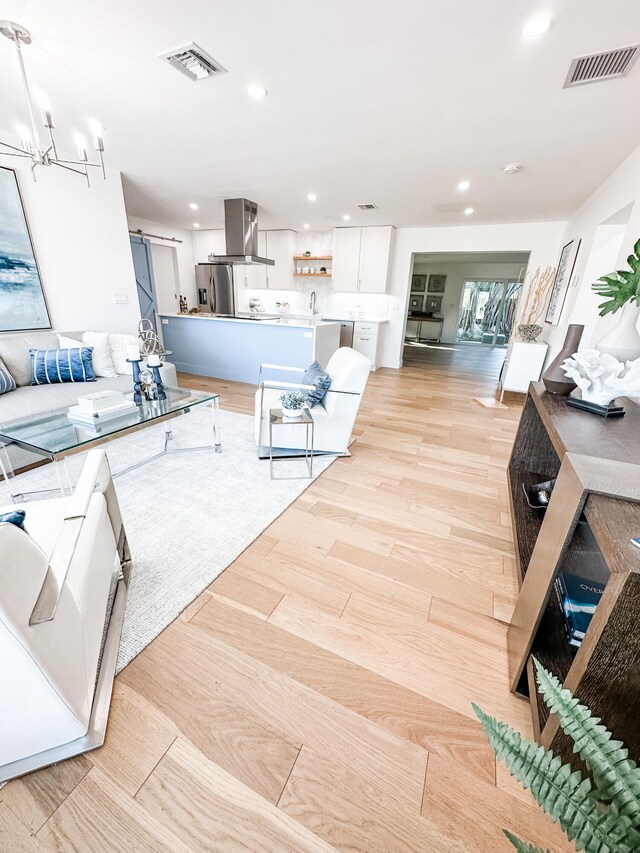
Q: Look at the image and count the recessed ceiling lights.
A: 9